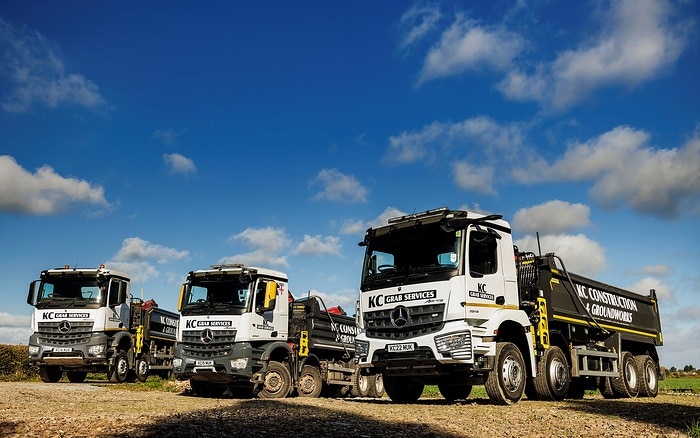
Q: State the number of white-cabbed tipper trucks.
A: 3